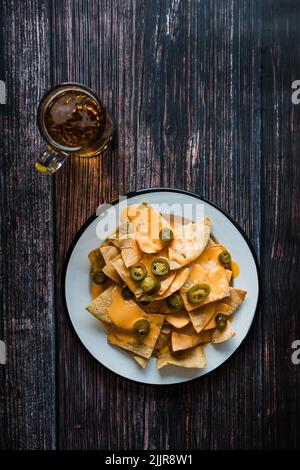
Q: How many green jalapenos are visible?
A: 11